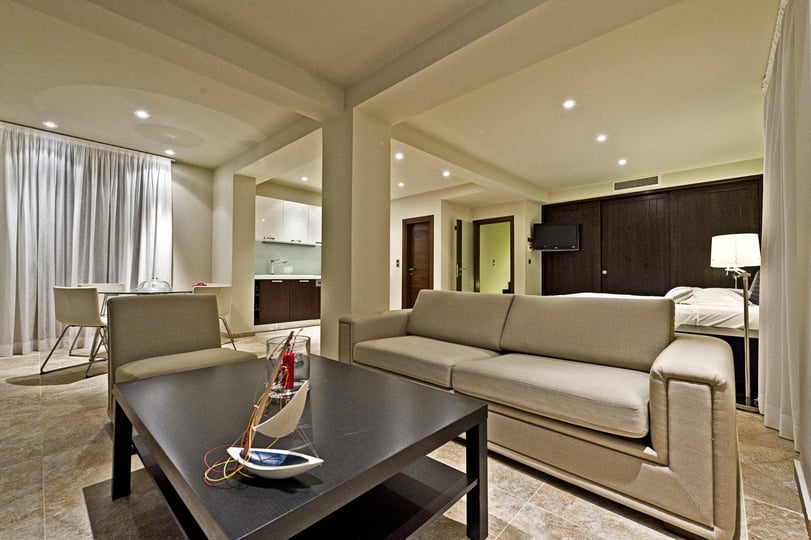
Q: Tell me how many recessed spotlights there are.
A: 10